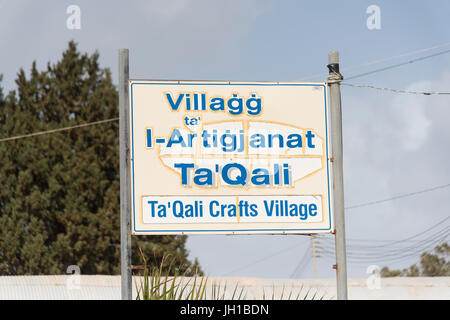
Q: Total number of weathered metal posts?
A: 2